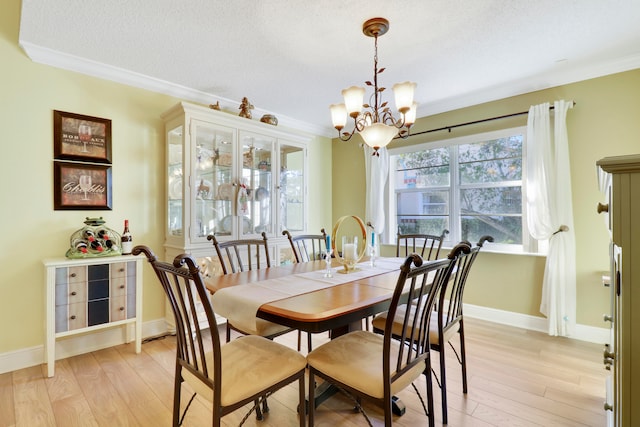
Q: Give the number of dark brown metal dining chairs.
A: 6